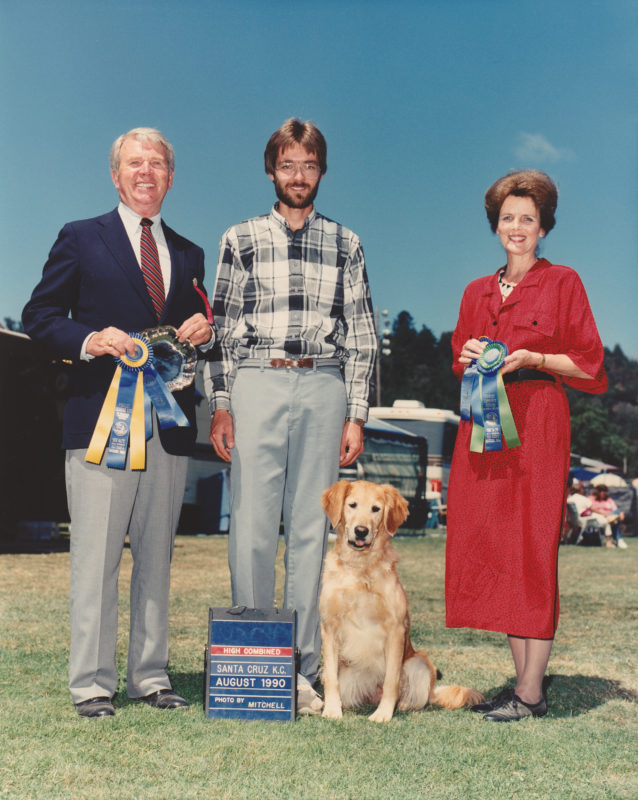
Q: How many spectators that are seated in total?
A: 2